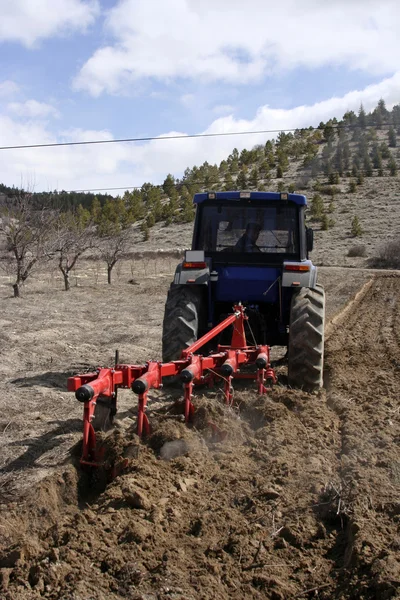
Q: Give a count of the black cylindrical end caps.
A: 5